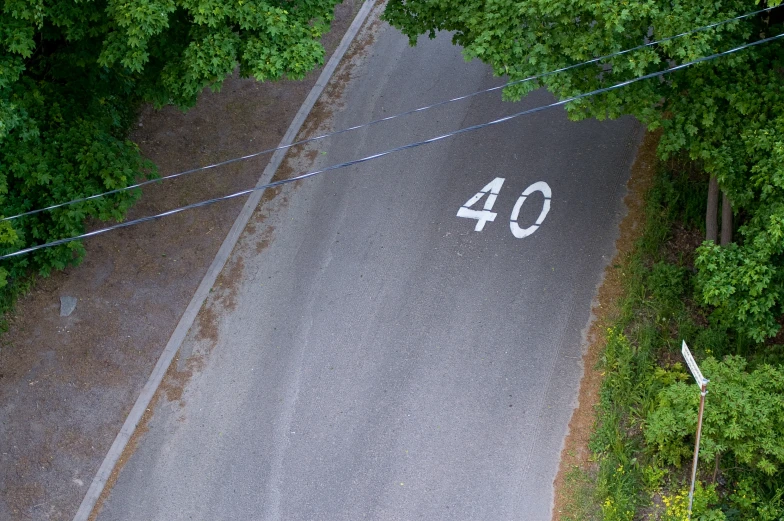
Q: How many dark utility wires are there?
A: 2